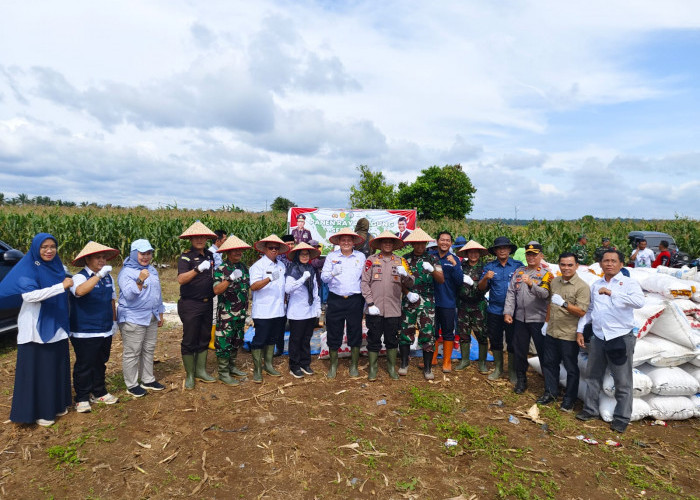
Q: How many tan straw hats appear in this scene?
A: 9